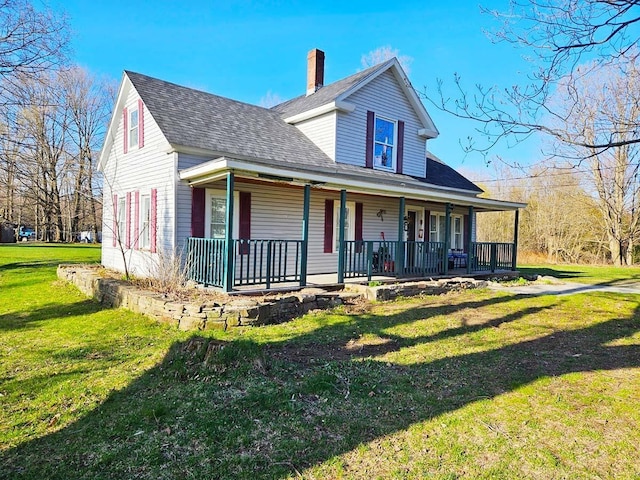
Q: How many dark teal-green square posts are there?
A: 7